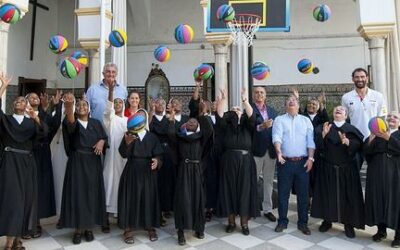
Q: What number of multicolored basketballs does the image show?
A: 14